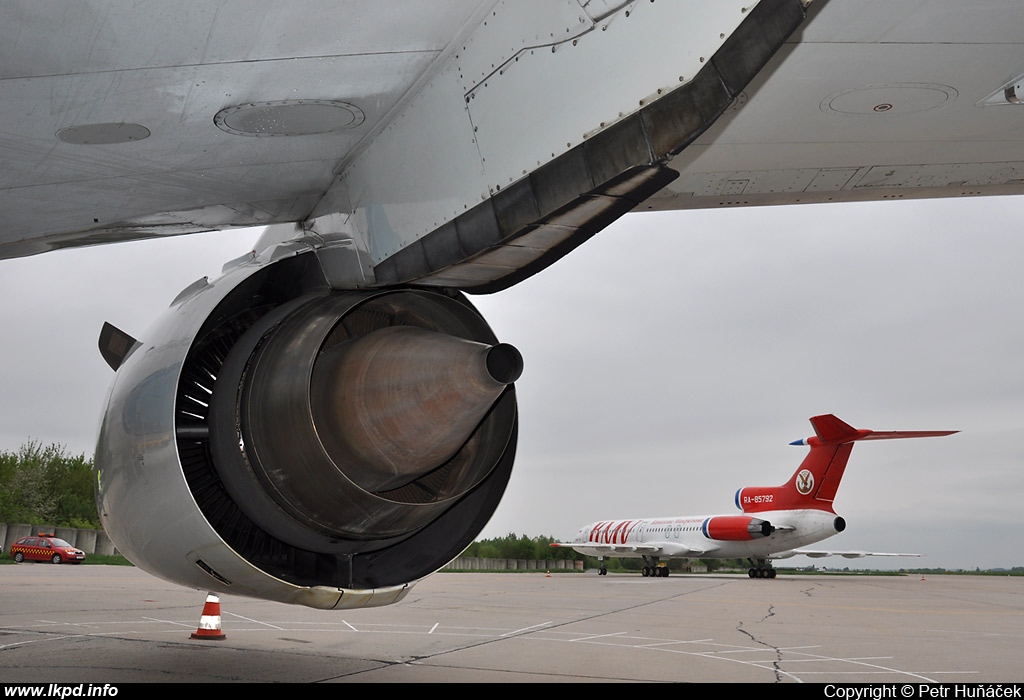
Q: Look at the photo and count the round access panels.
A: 3